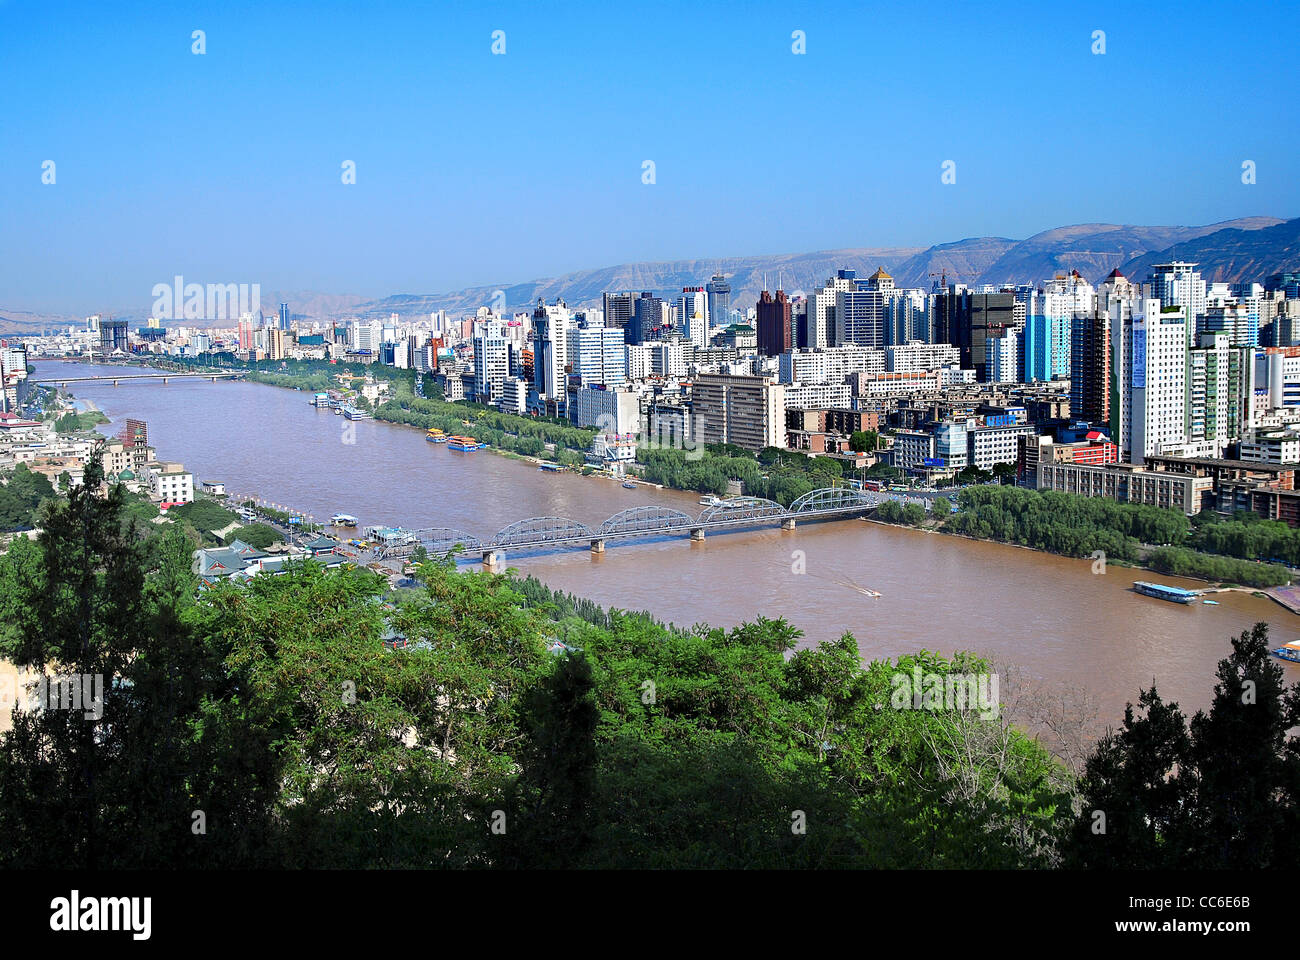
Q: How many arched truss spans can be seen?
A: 5